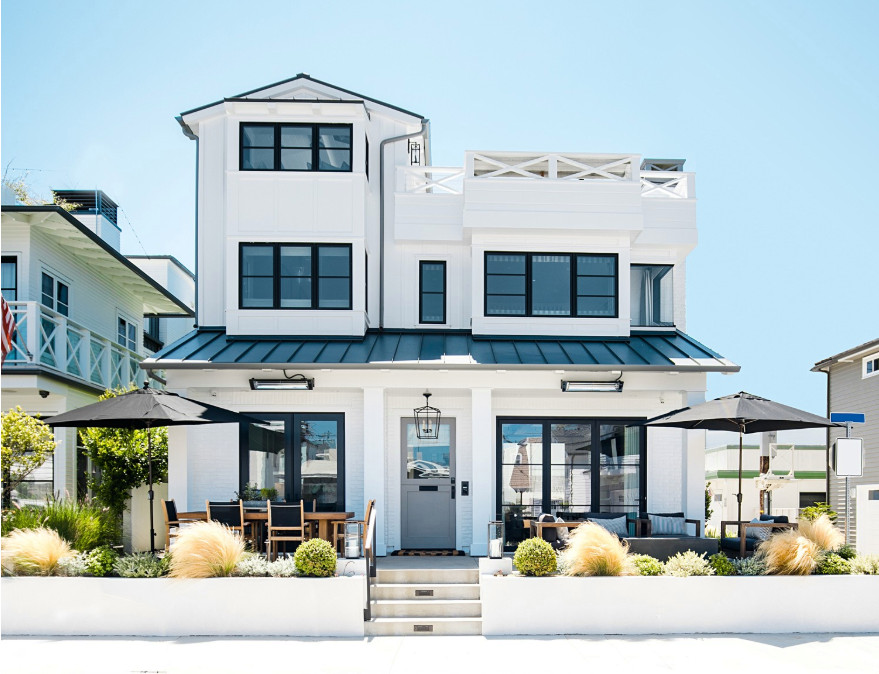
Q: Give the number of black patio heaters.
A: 2